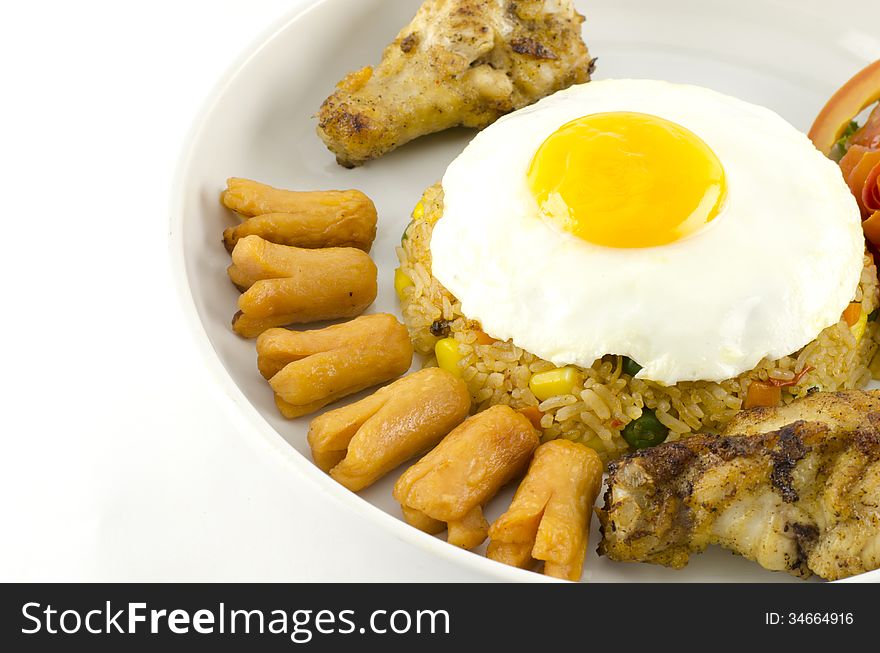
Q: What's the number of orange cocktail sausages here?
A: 6